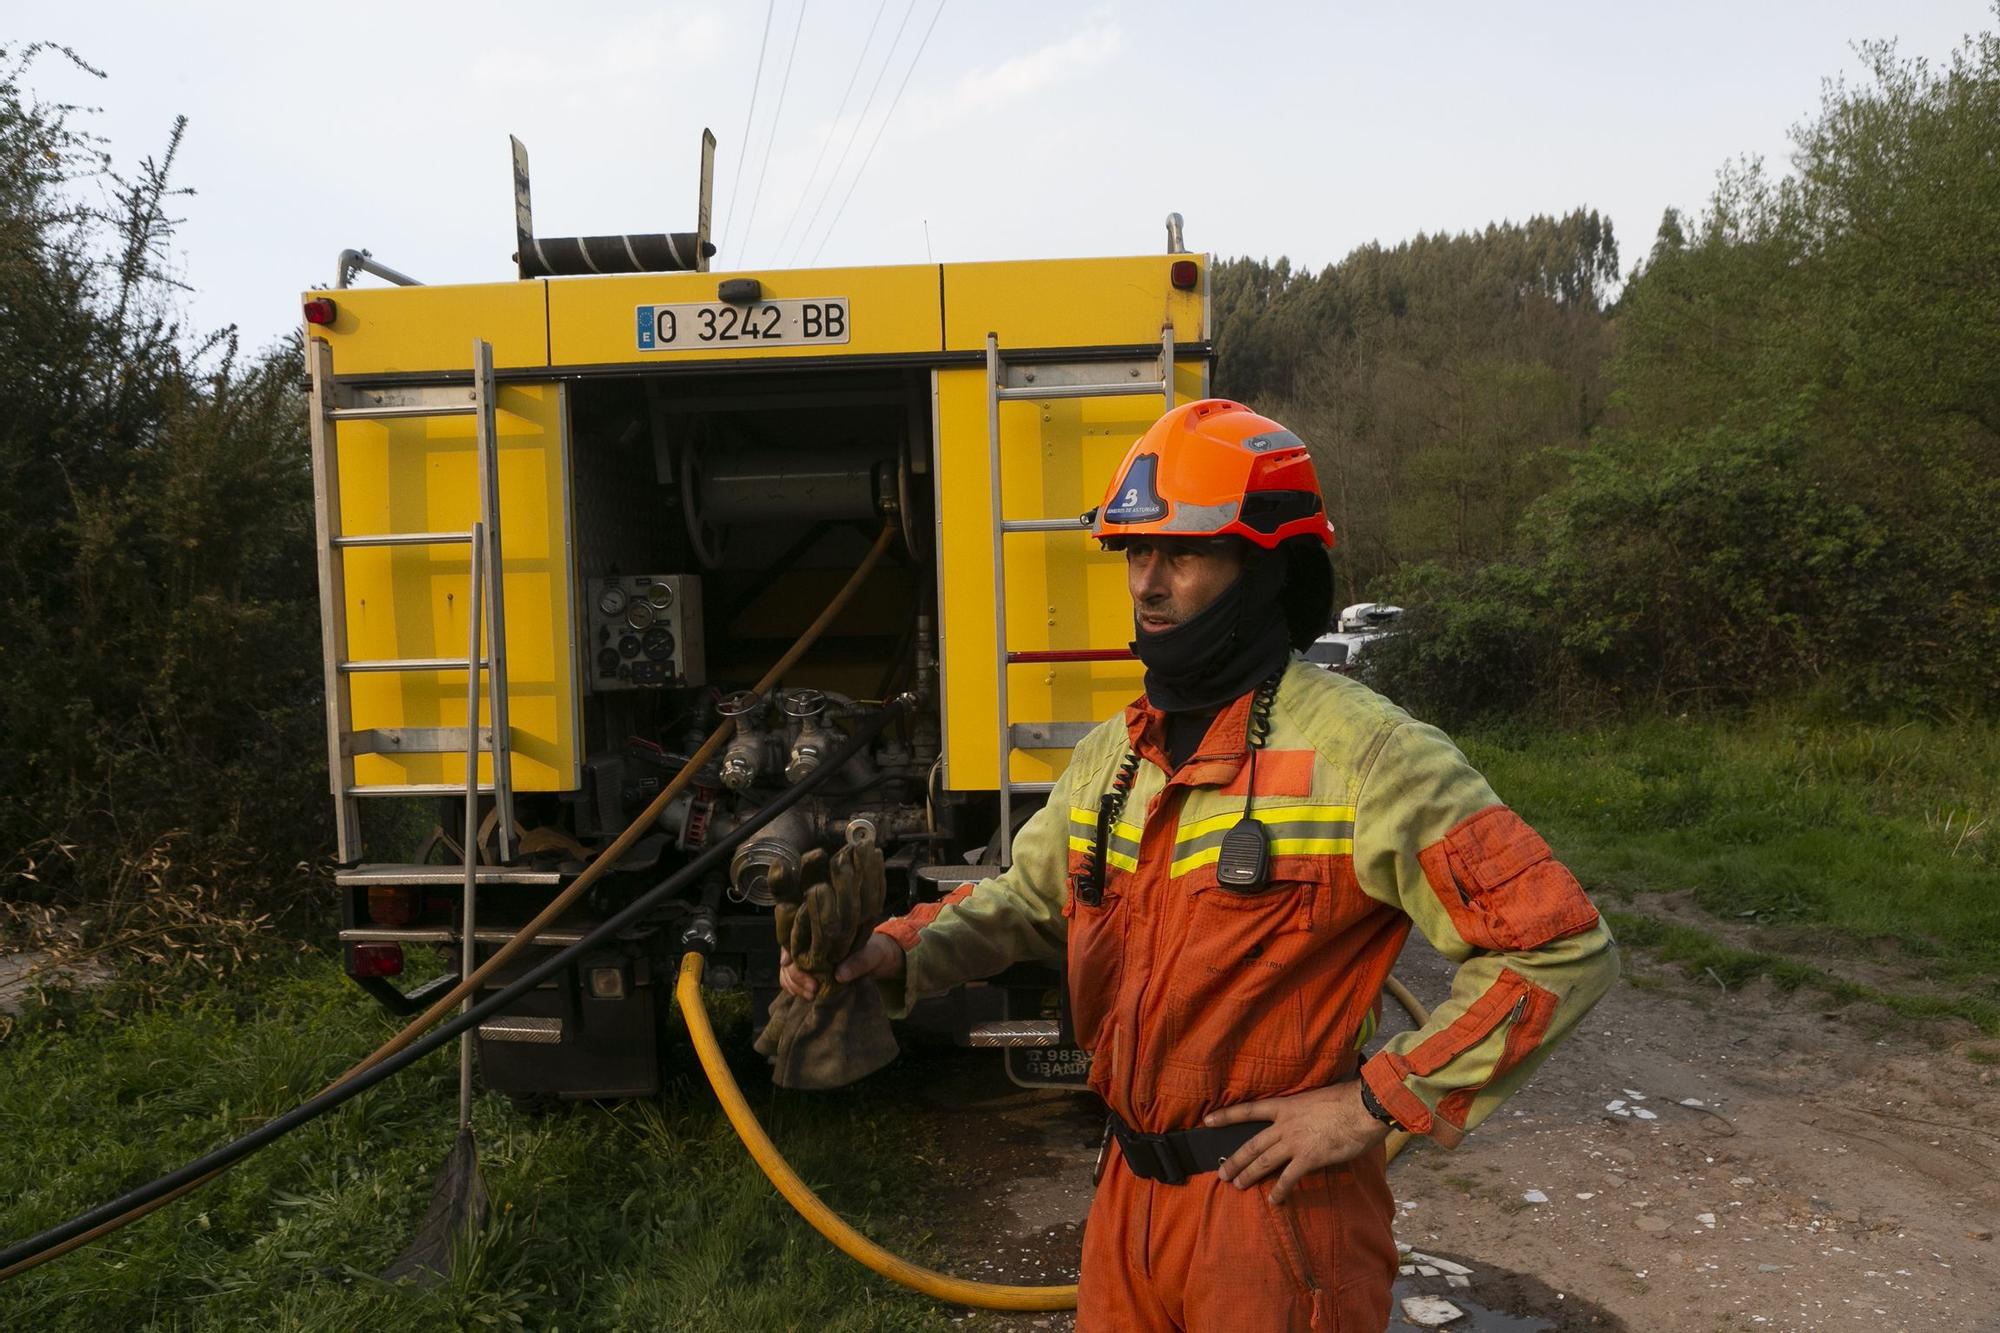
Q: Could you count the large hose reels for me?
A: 1